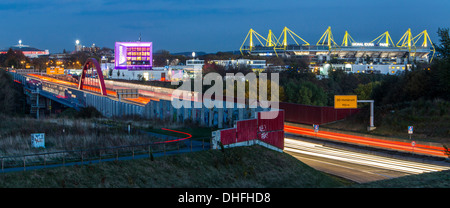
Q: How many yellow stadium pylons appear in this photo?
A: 8